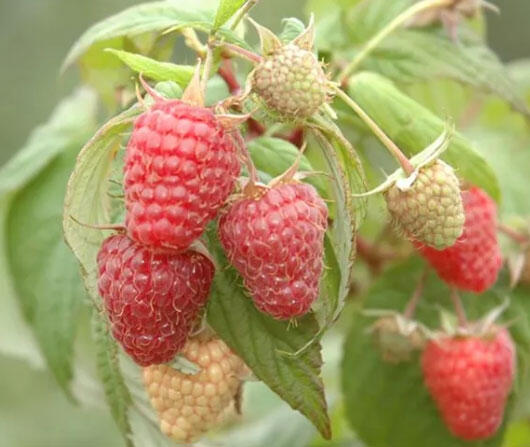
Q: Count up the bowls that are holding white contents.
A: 0